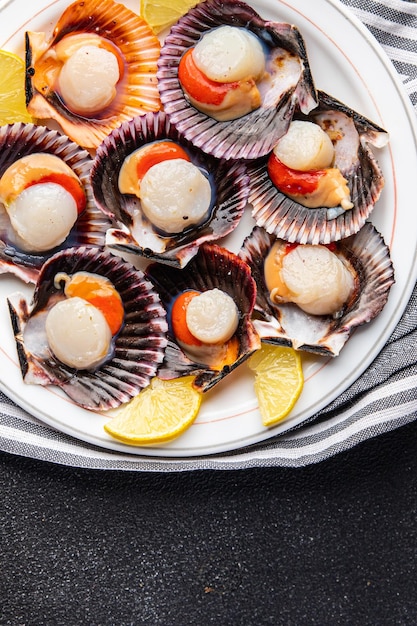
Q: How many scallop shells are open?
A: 8